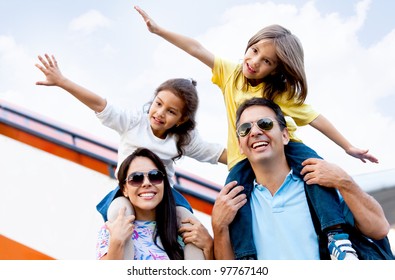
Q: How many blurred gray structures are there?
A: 1